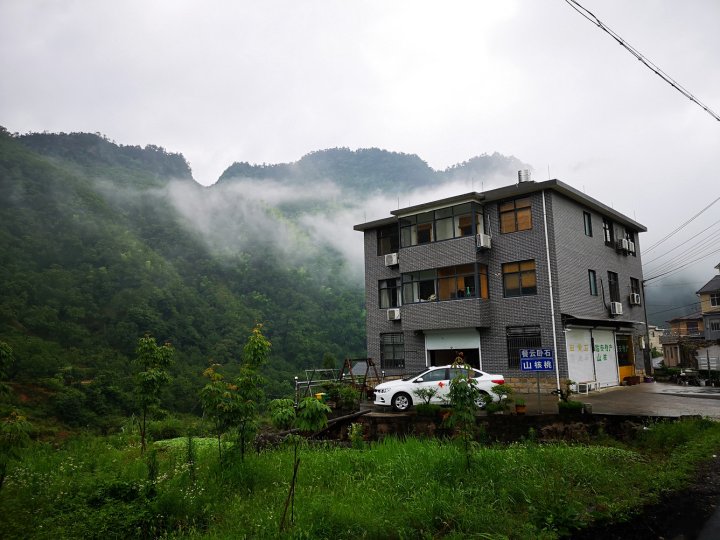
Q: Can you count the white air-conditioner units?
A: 7